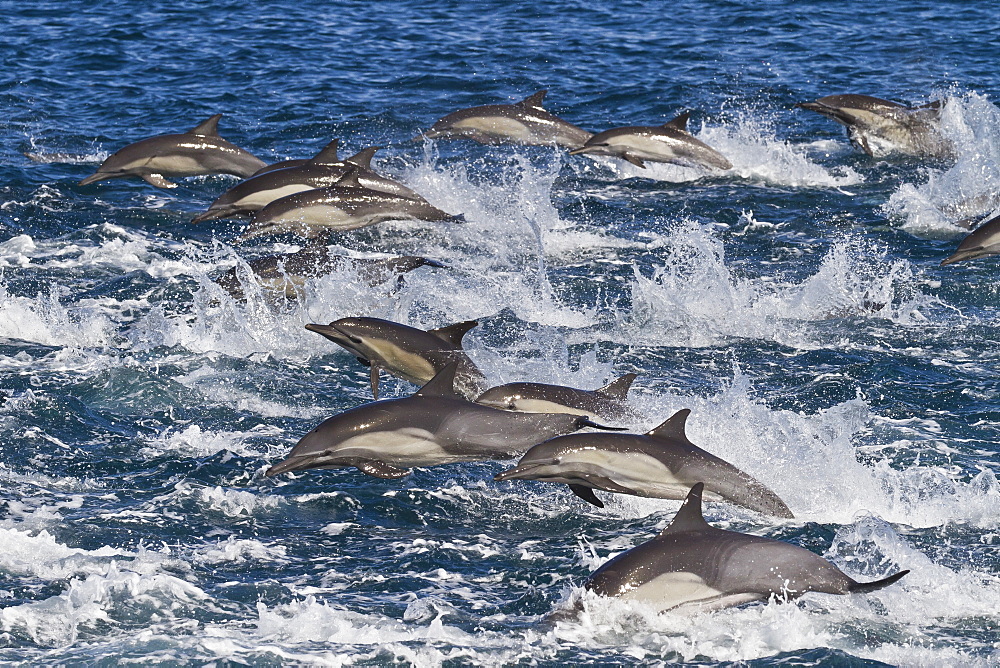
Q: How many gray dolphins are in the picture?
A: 14